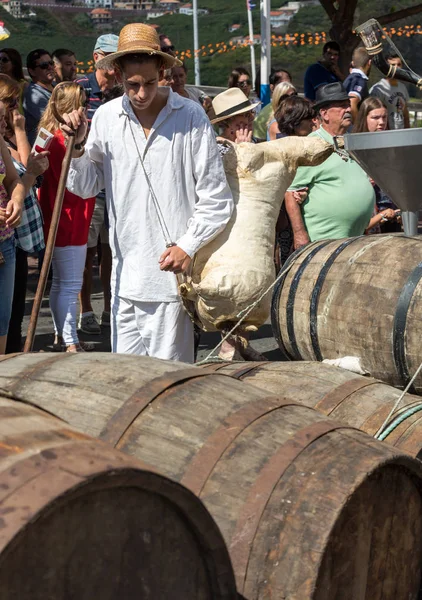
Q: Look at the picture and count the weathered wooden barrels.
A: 4